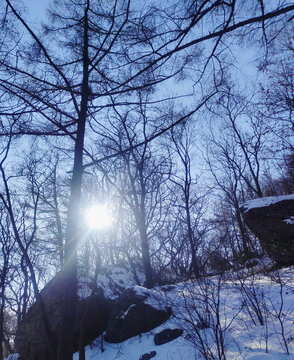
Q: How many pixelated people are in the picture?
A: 0